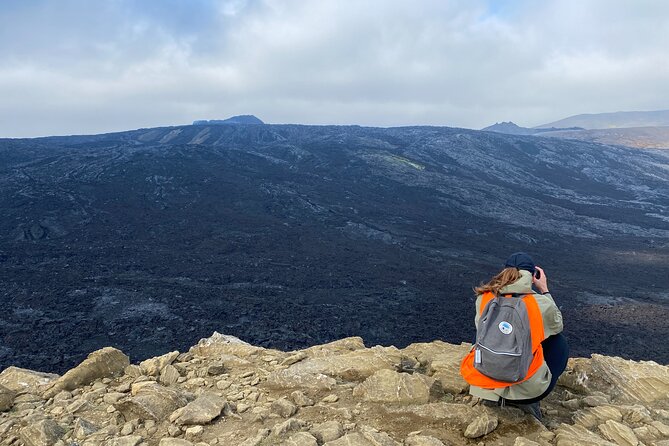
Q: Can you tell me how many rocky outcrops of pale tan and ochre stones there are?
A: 1